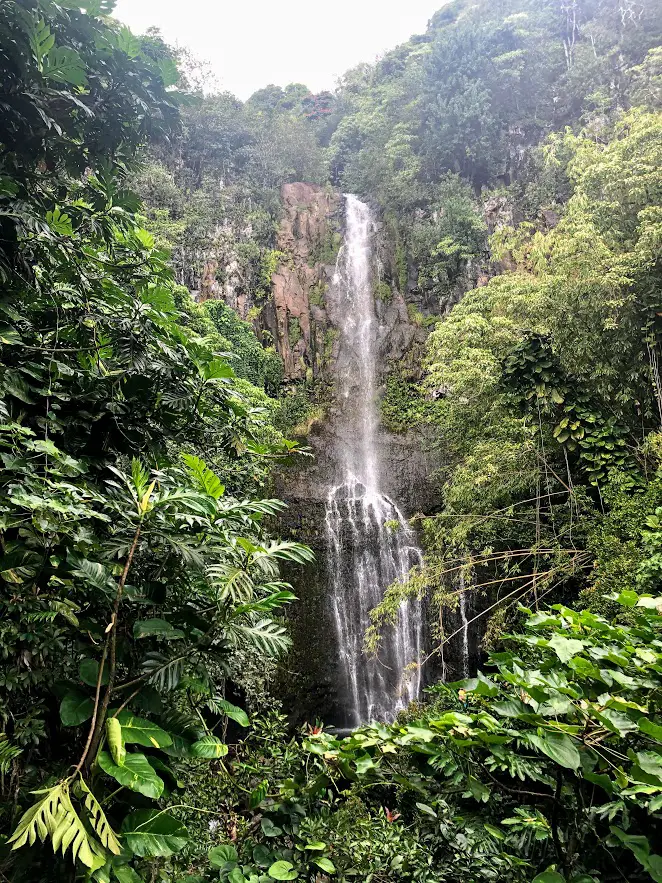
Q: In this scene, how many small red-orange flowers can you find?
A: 2